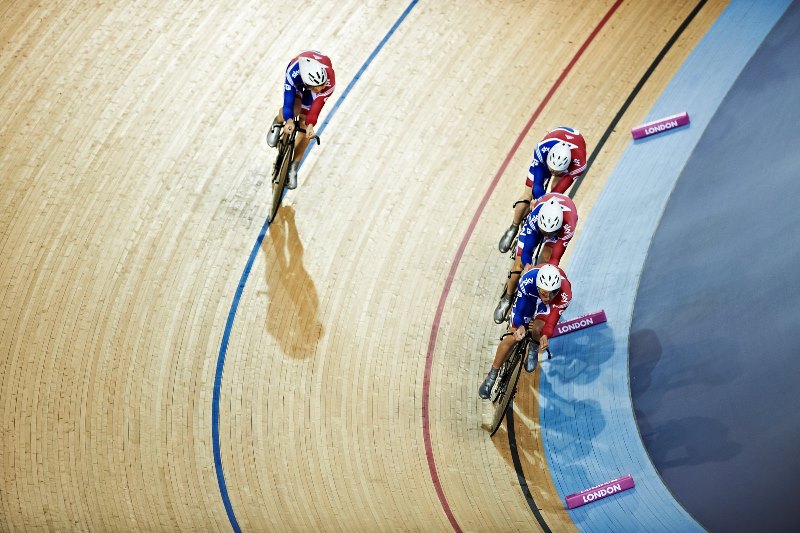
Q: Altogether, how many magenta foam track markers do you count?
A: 3